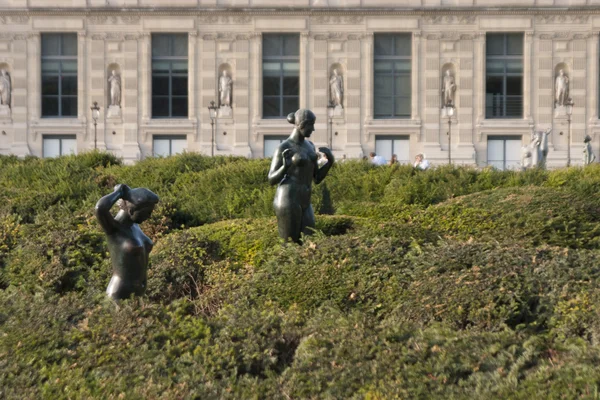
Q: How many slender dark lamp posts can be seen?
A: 5